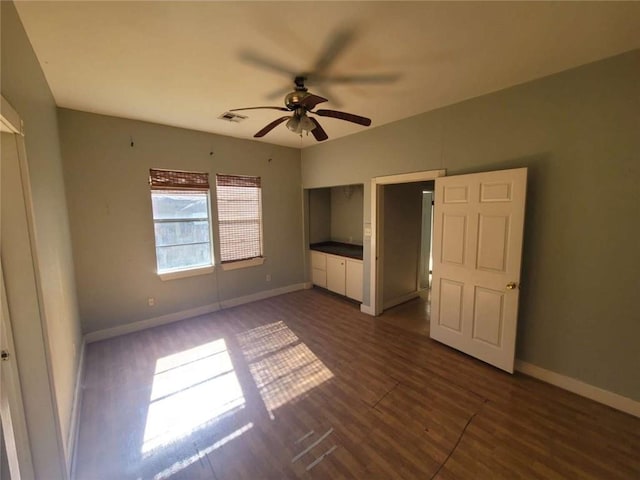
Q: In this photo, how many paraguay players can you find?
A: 0